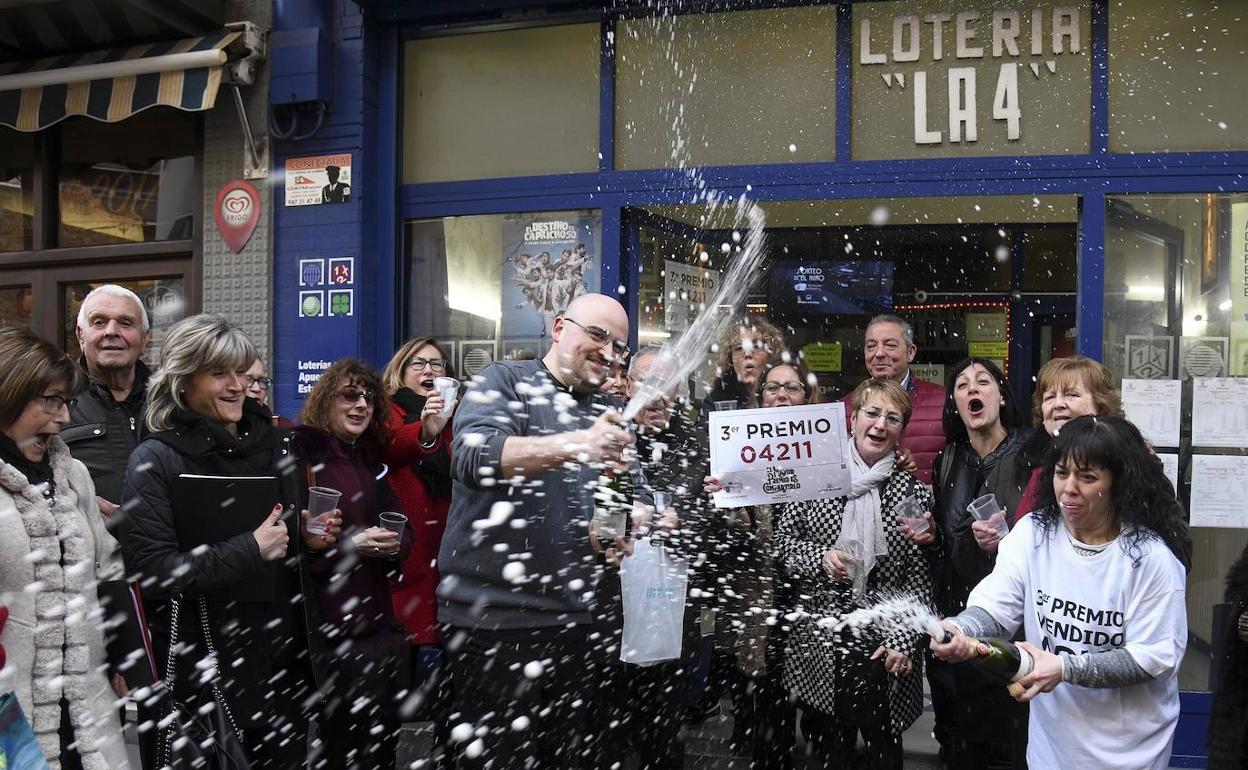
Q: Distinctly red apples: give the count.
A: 0